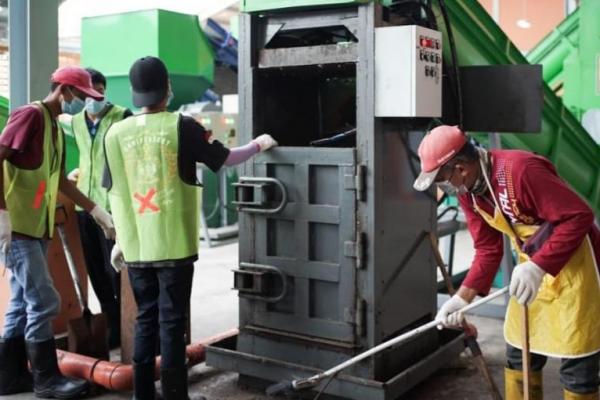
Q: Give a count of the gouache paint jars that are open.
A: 0